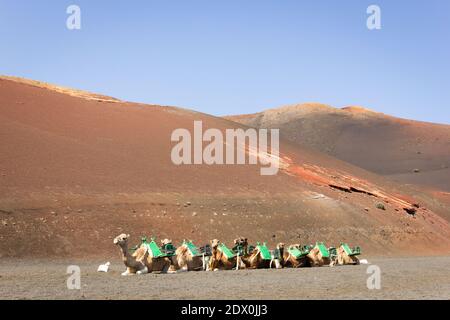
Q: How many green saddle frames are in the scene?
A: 7